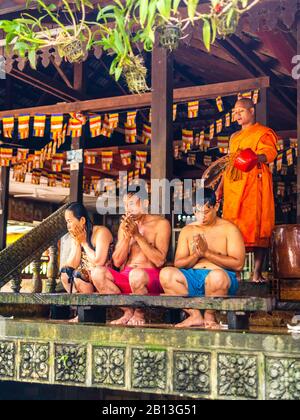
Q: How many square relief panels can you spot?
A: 8